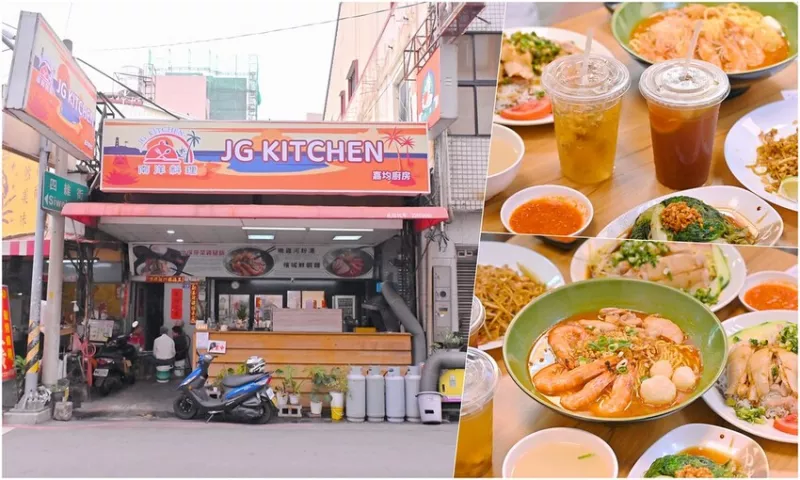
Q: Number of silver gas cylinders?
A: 4